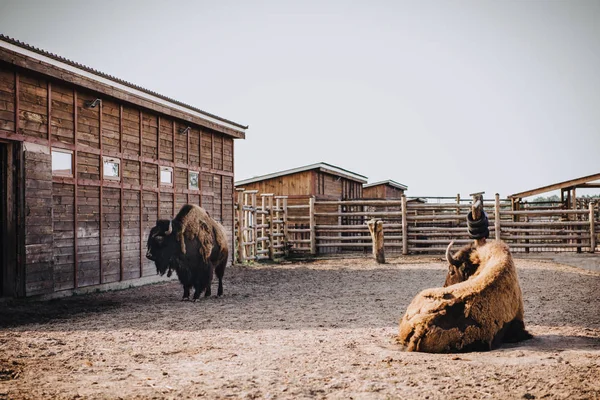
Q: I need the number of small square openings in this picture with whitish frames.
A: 4